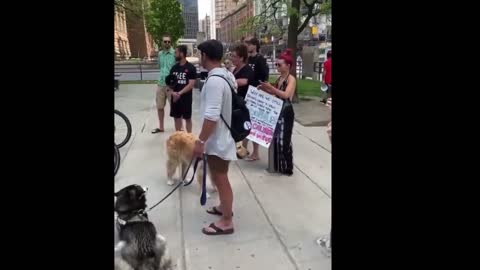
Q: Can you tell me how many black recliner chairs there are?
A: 0